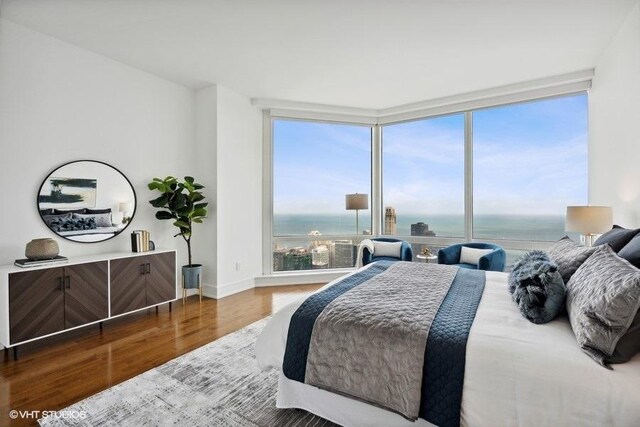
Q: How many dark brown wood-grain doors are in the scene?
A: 4